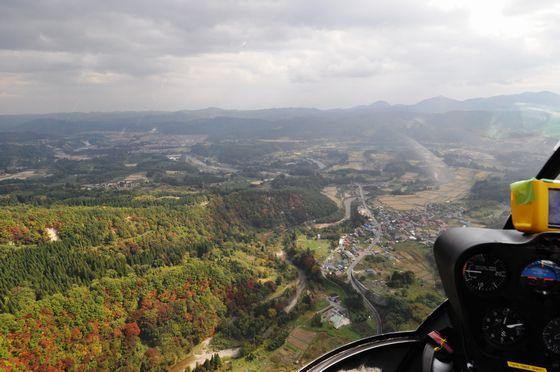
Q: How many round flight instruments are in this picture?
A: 4